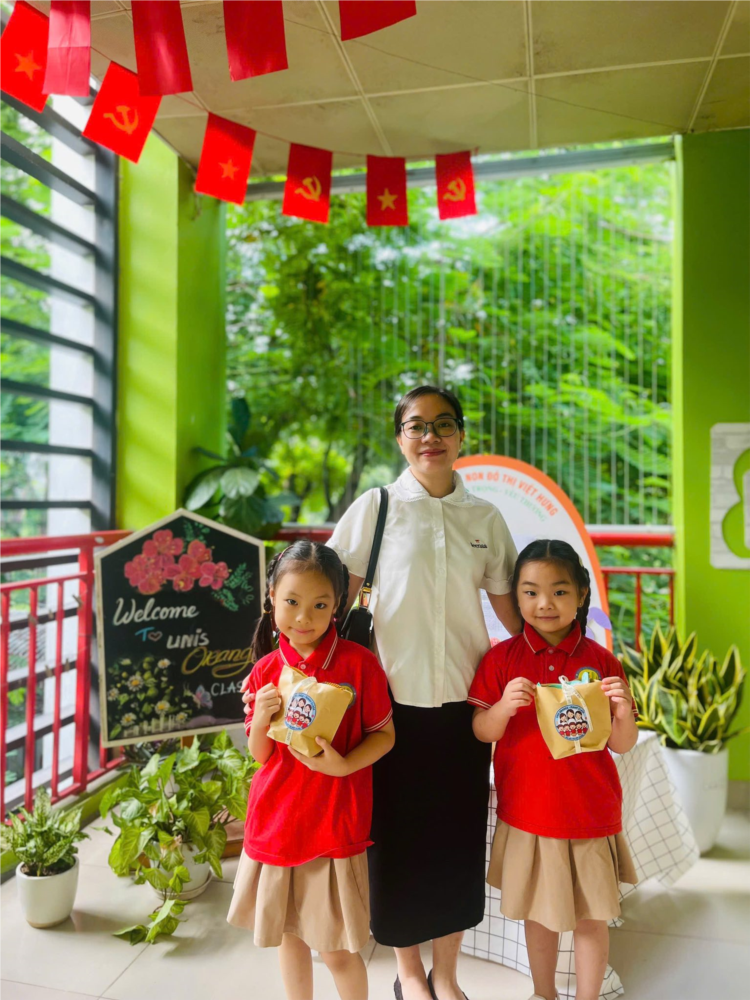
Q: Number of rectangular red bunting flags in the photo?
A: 10